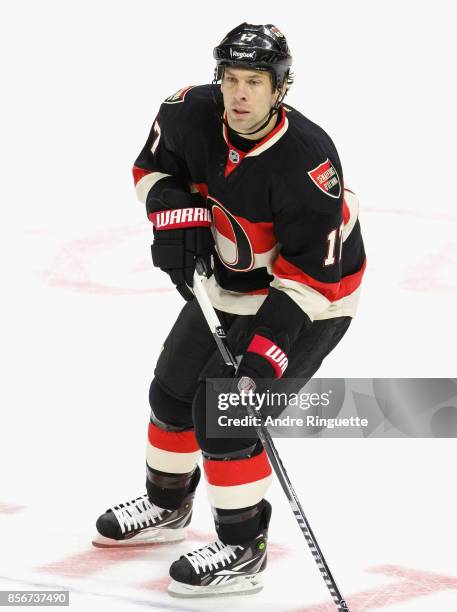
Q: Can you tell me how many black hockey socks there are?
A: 2